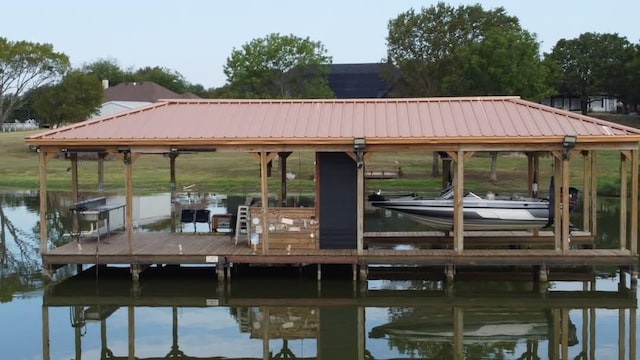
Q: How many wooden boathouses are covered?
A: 1